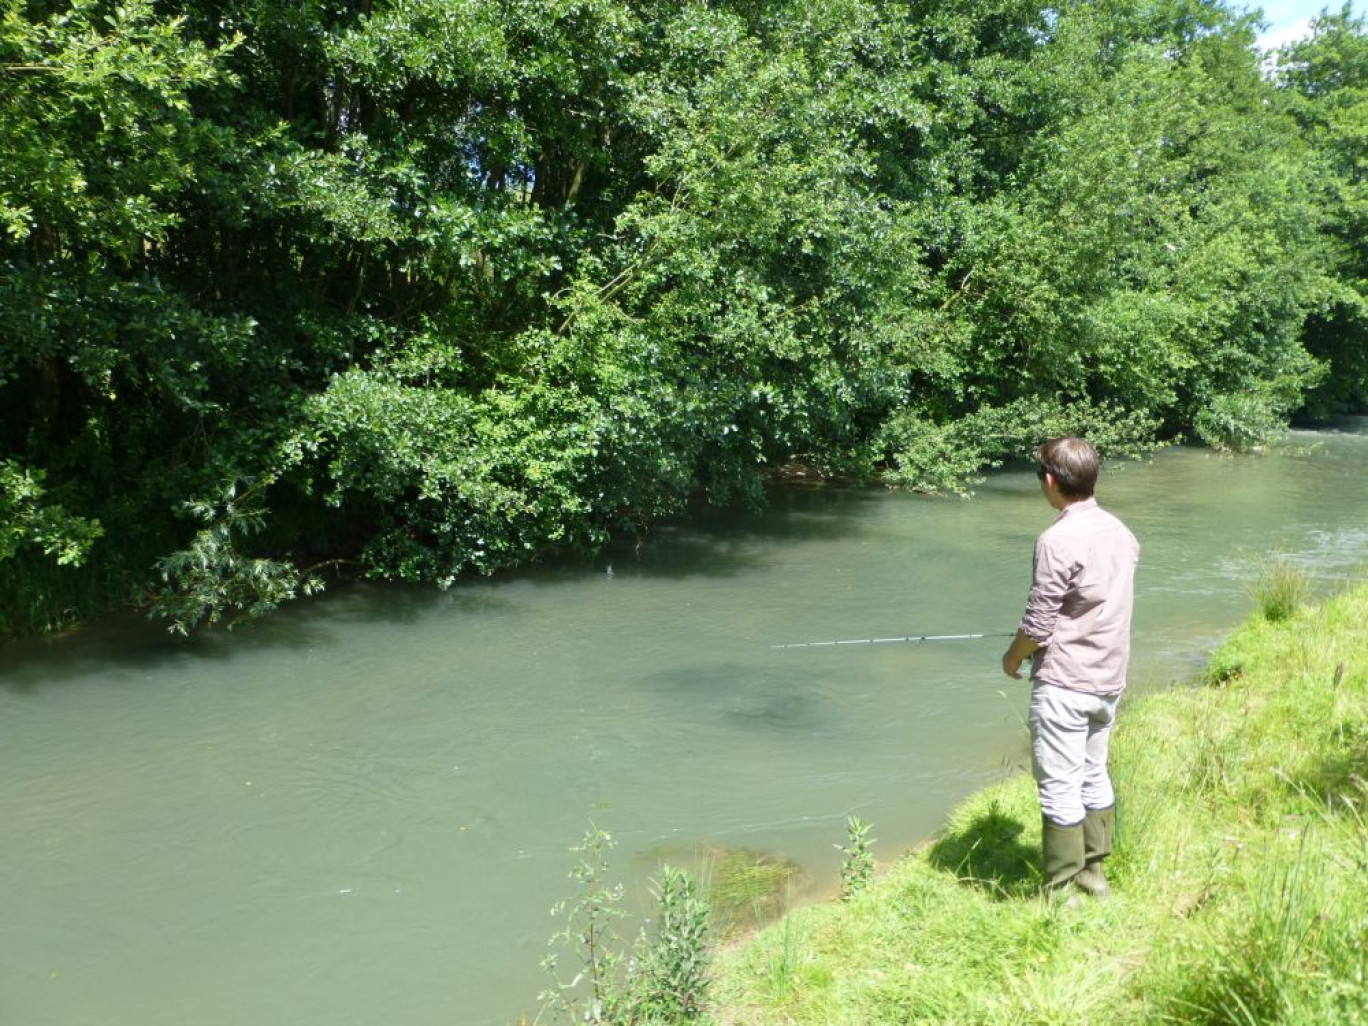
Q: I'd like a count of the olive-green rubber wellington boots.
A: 2